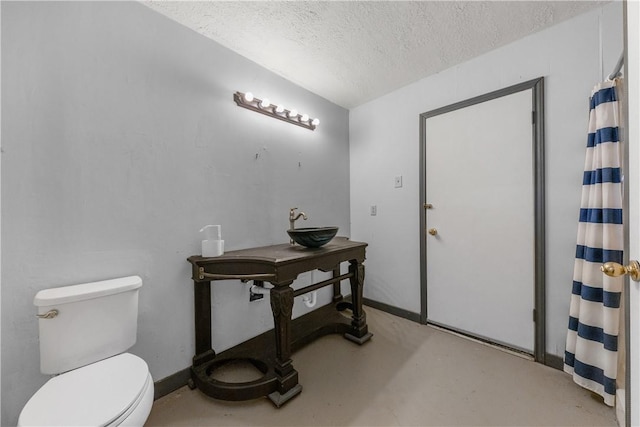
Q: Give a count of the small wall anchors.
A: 2